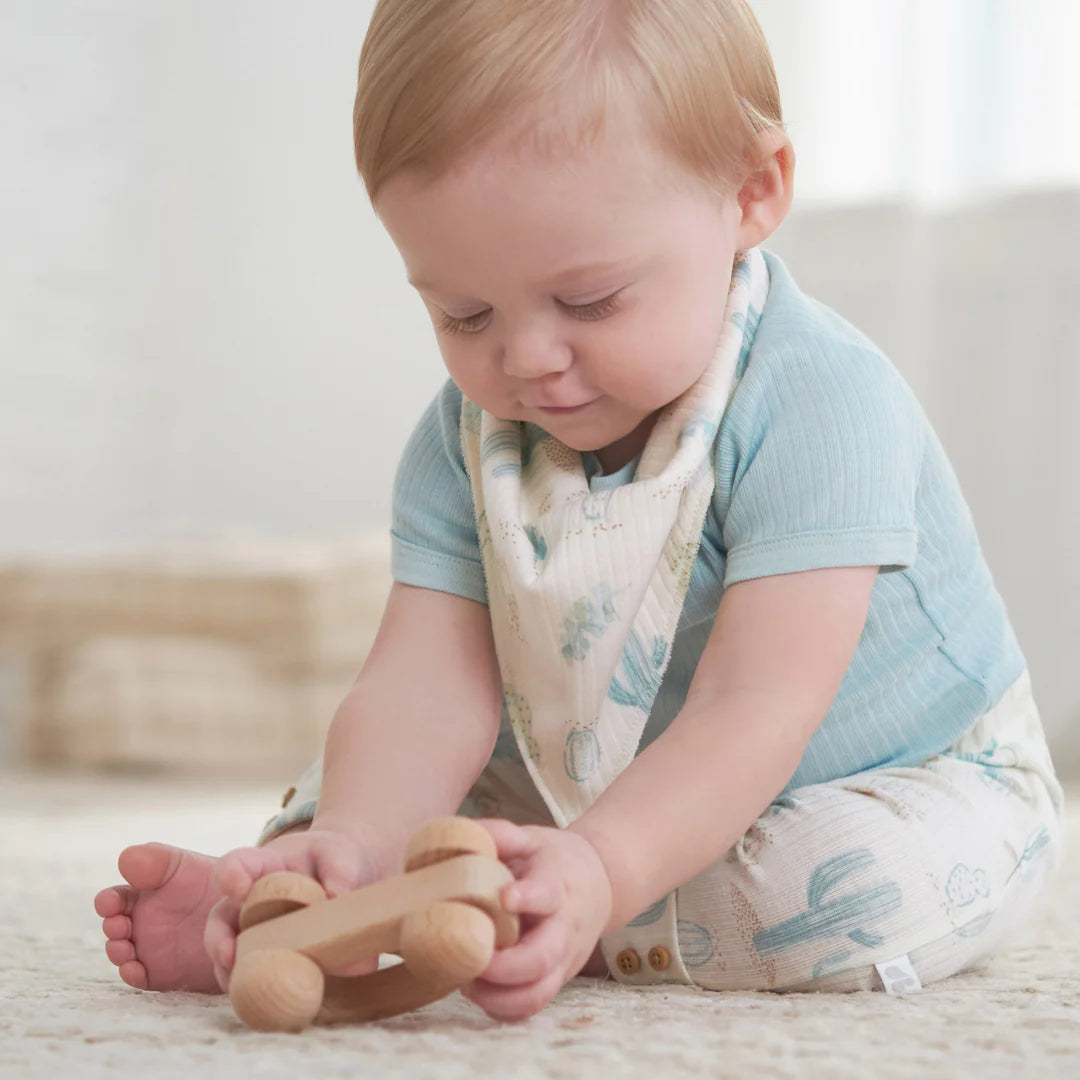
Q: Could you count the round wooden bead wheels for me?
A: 4